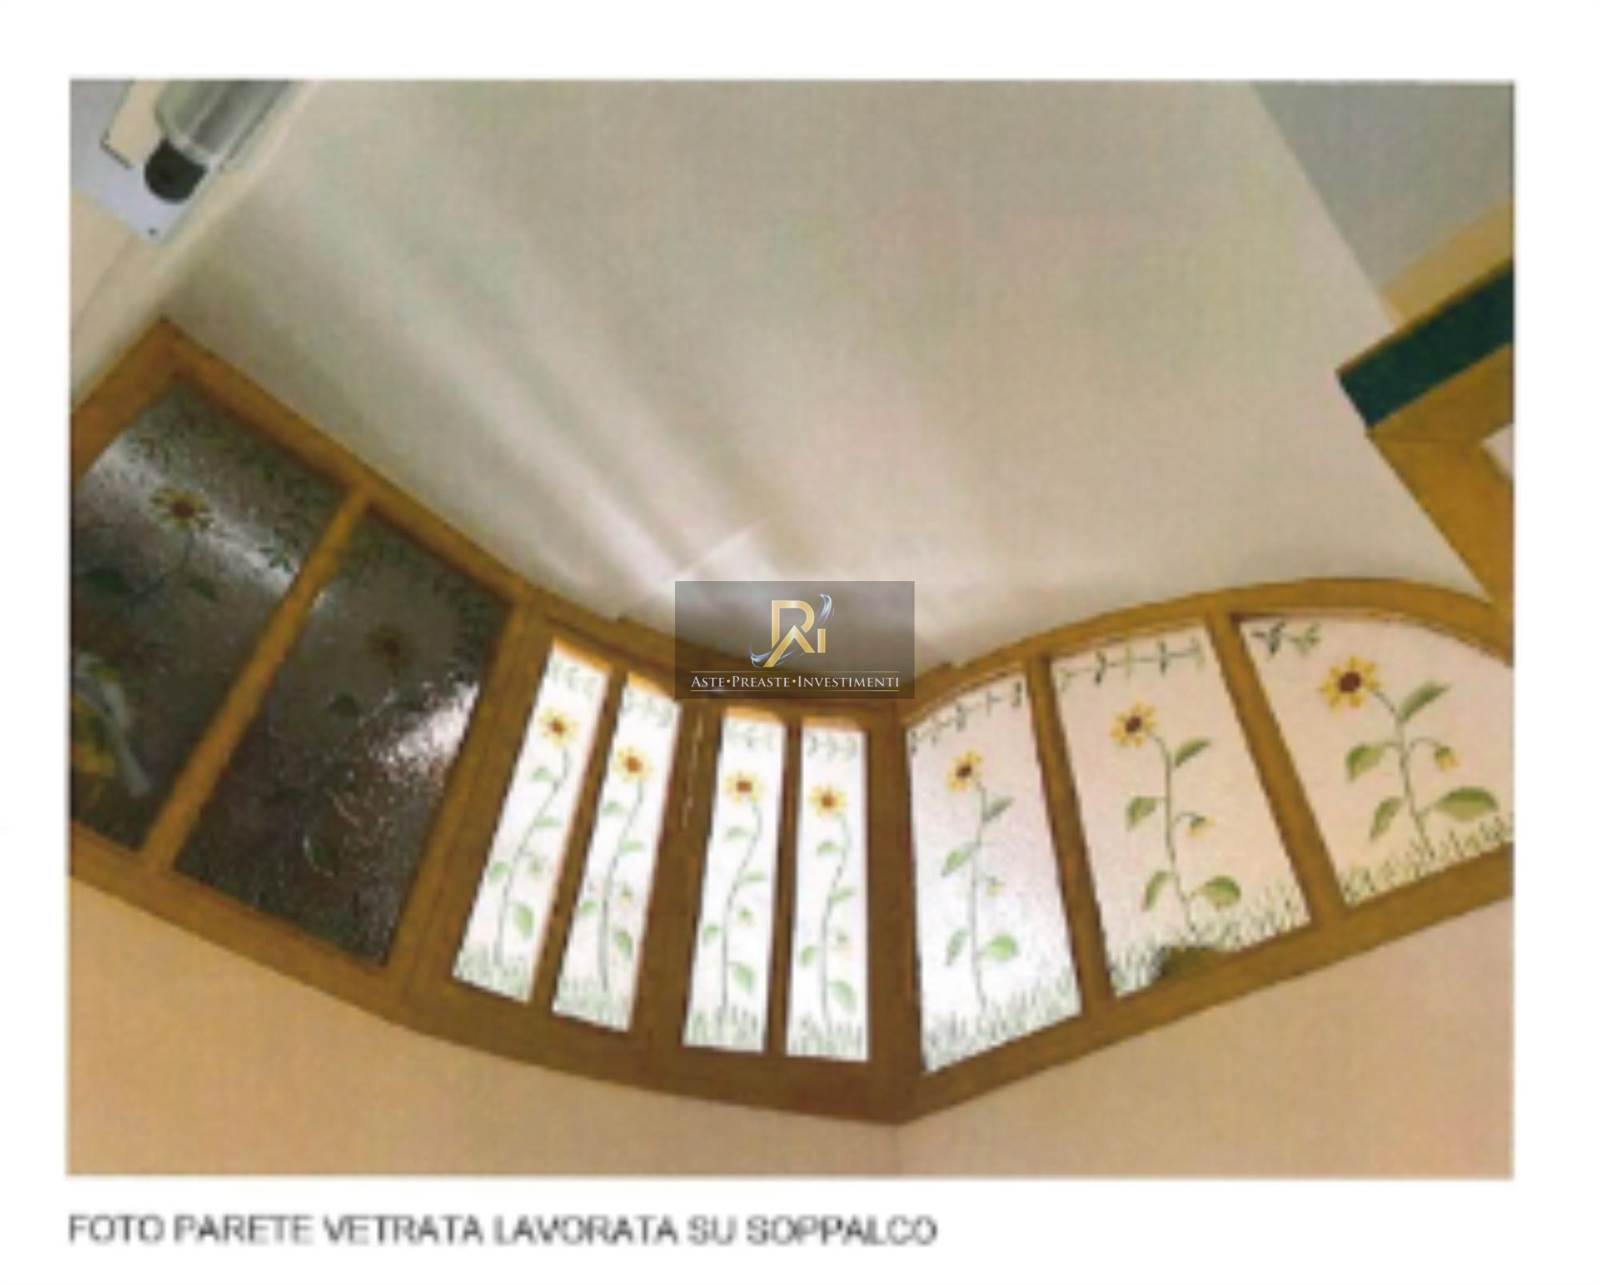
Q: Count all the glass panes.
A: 9